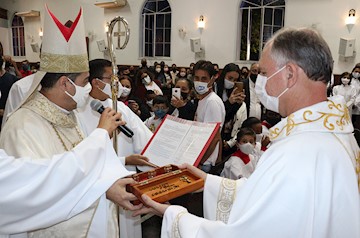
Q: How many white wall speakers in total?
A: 4